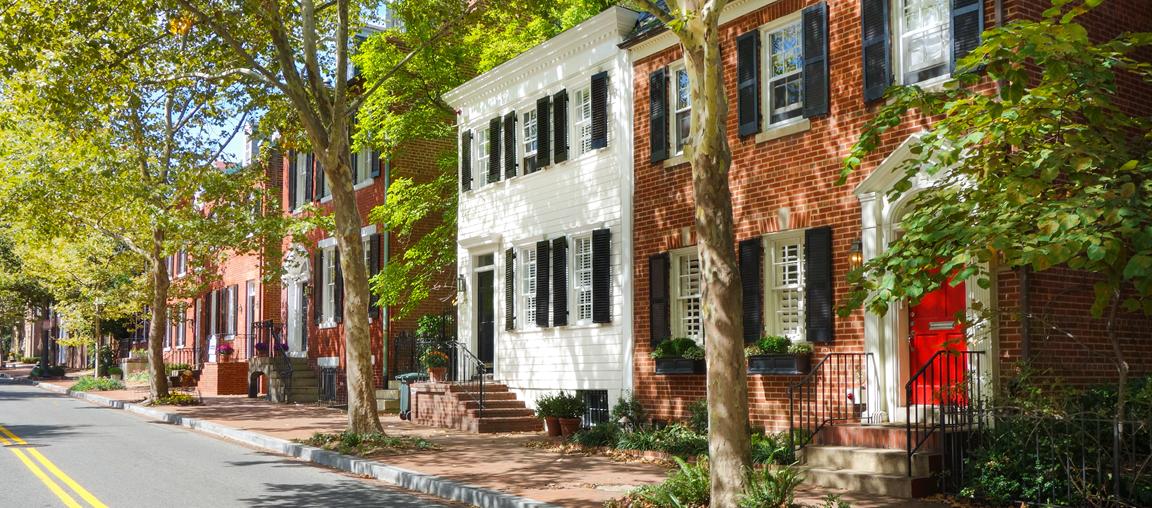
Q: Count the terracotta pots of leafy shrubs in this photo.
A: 2